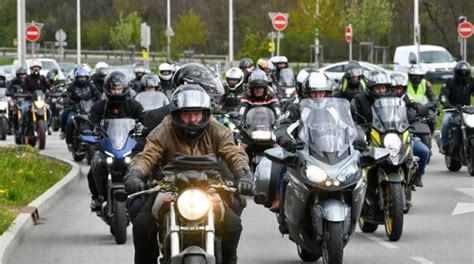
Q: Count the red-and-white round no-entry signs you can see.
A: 4